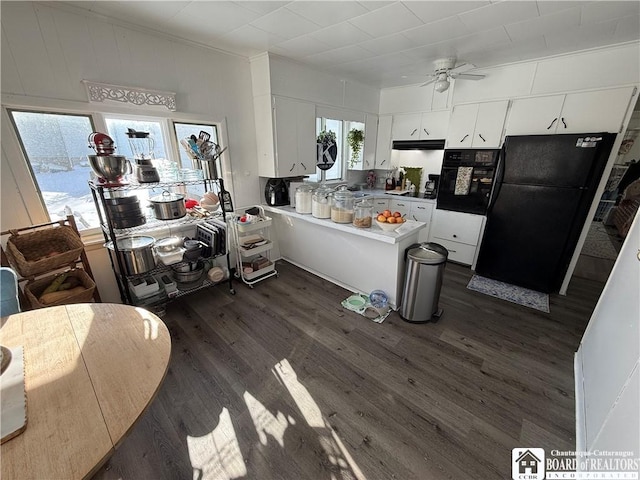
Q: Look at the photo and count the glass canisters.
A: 4